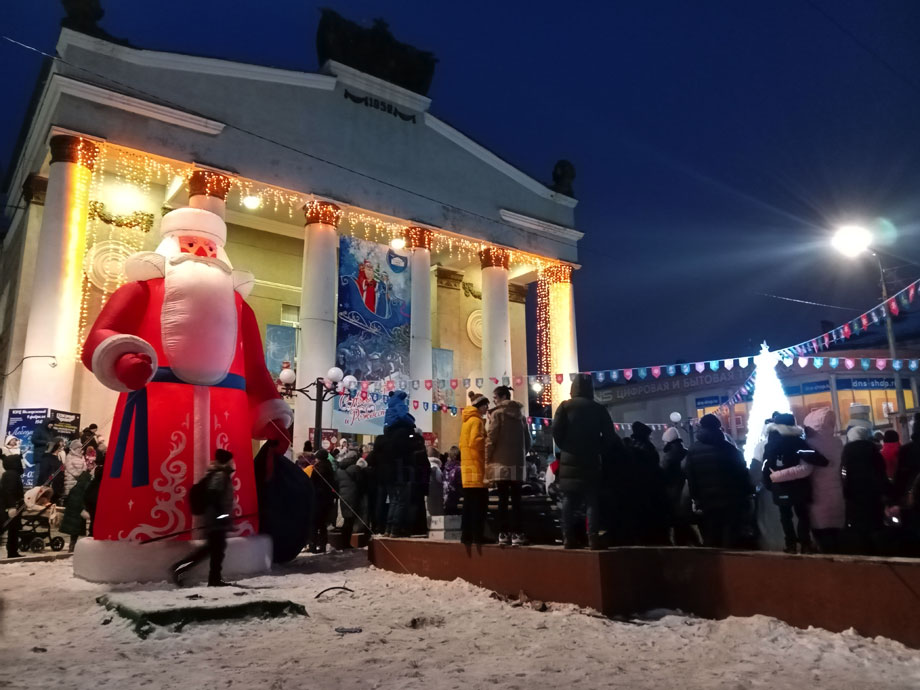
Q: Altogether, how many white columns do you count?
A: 6